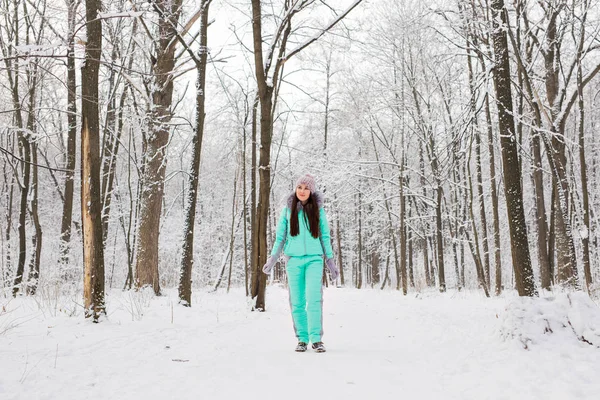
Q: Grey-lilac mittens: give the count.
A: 2